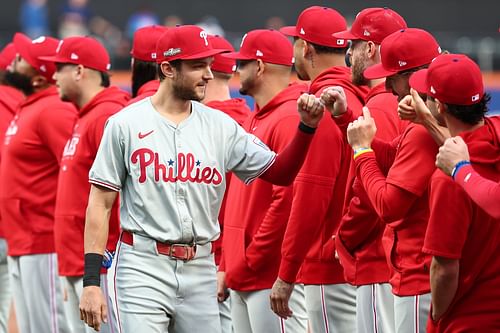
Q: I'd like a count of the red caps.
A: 11